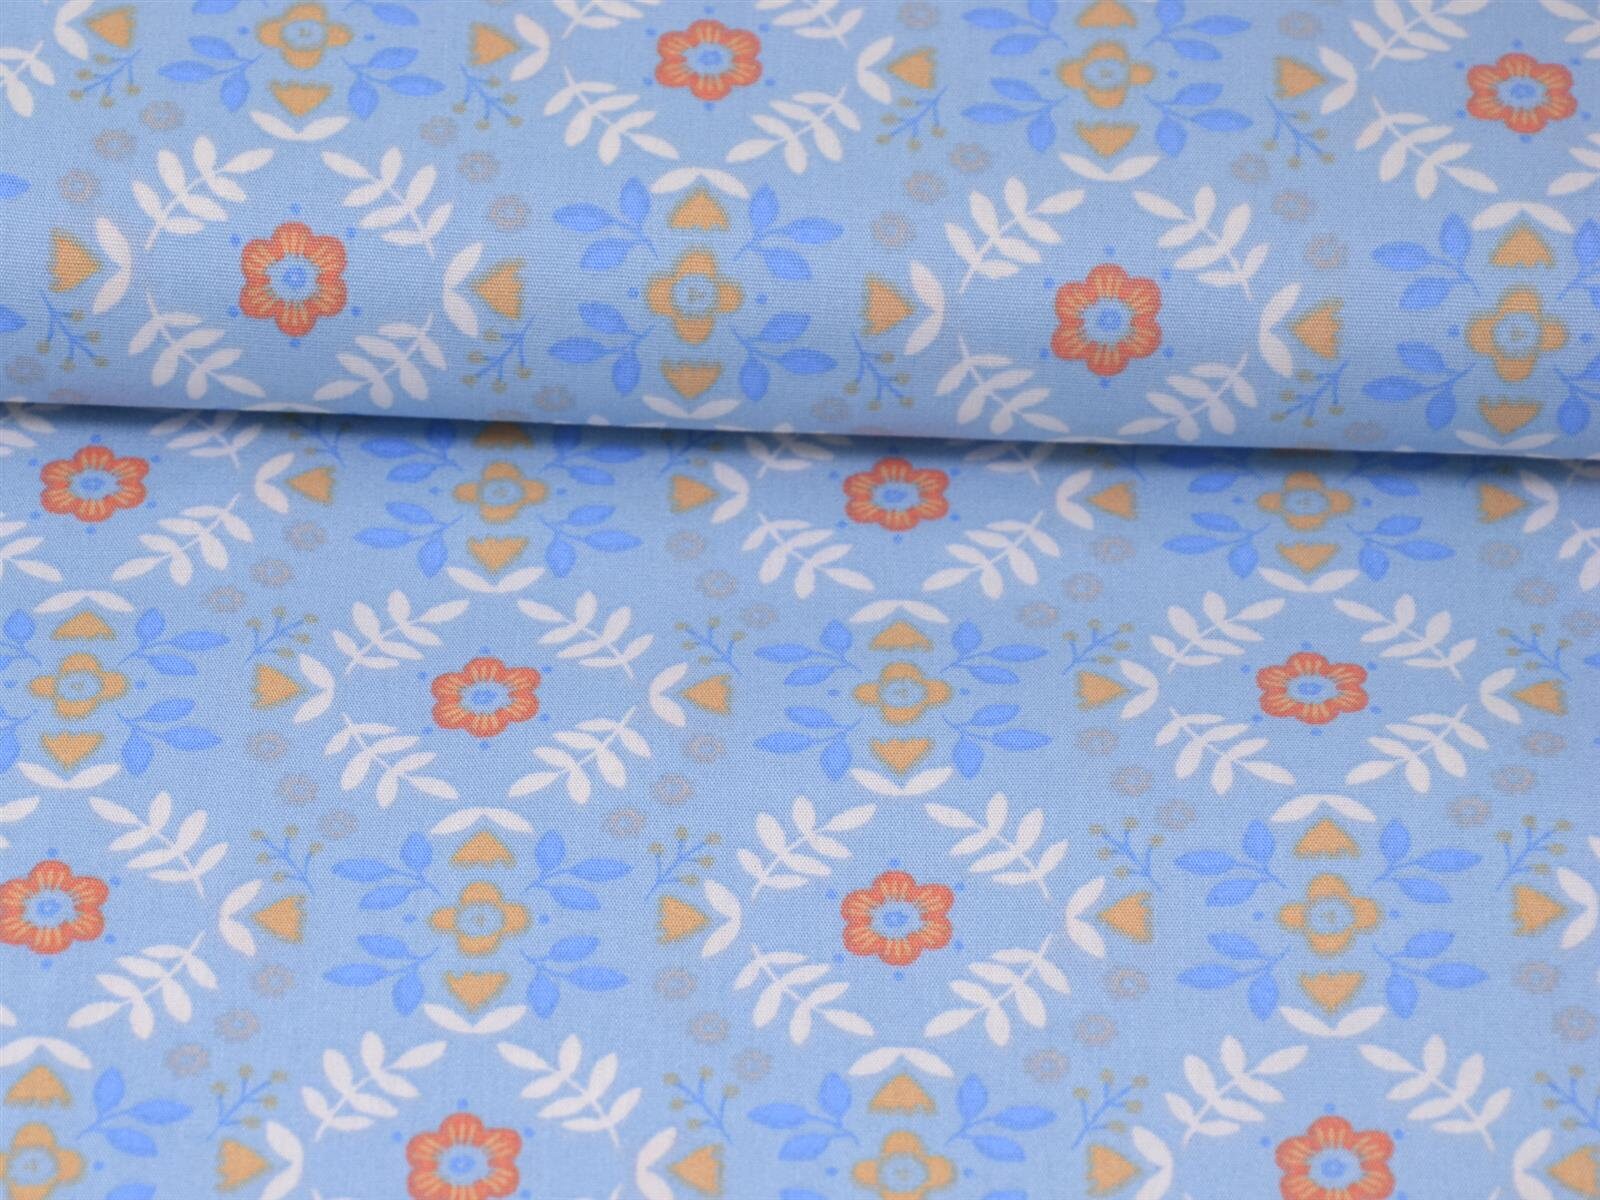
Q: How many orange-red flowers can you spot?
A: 12